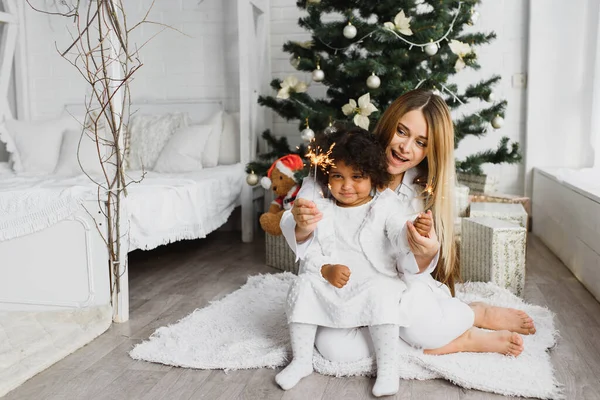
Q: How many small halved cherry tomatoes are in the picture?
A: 0